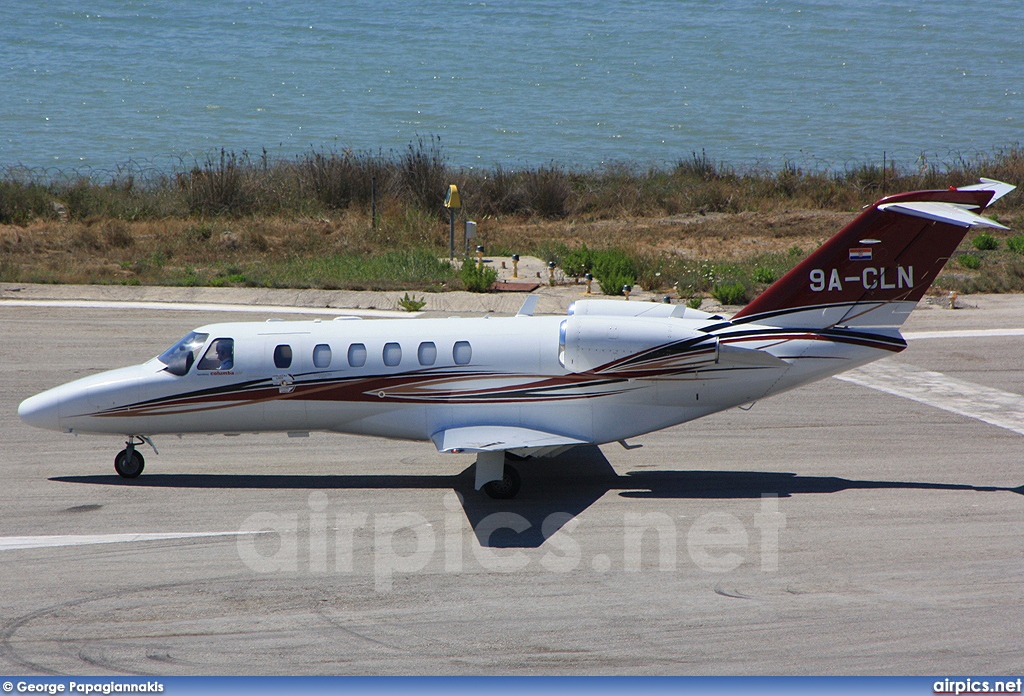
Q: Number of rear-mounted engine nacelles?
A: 2